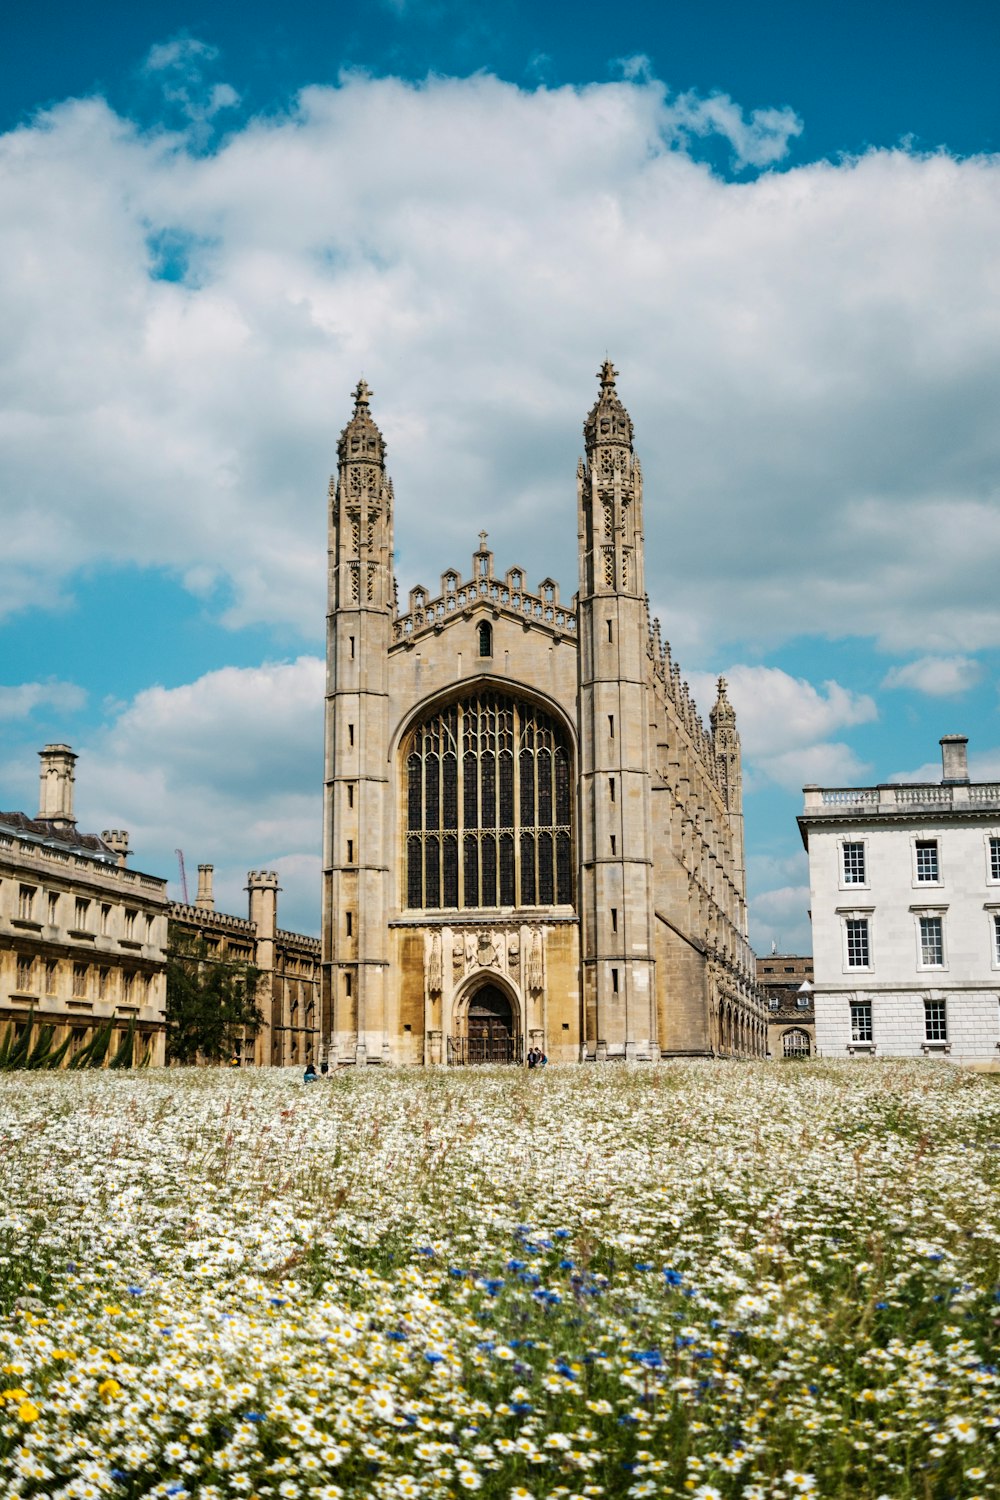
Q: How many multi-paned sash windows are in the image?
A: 8